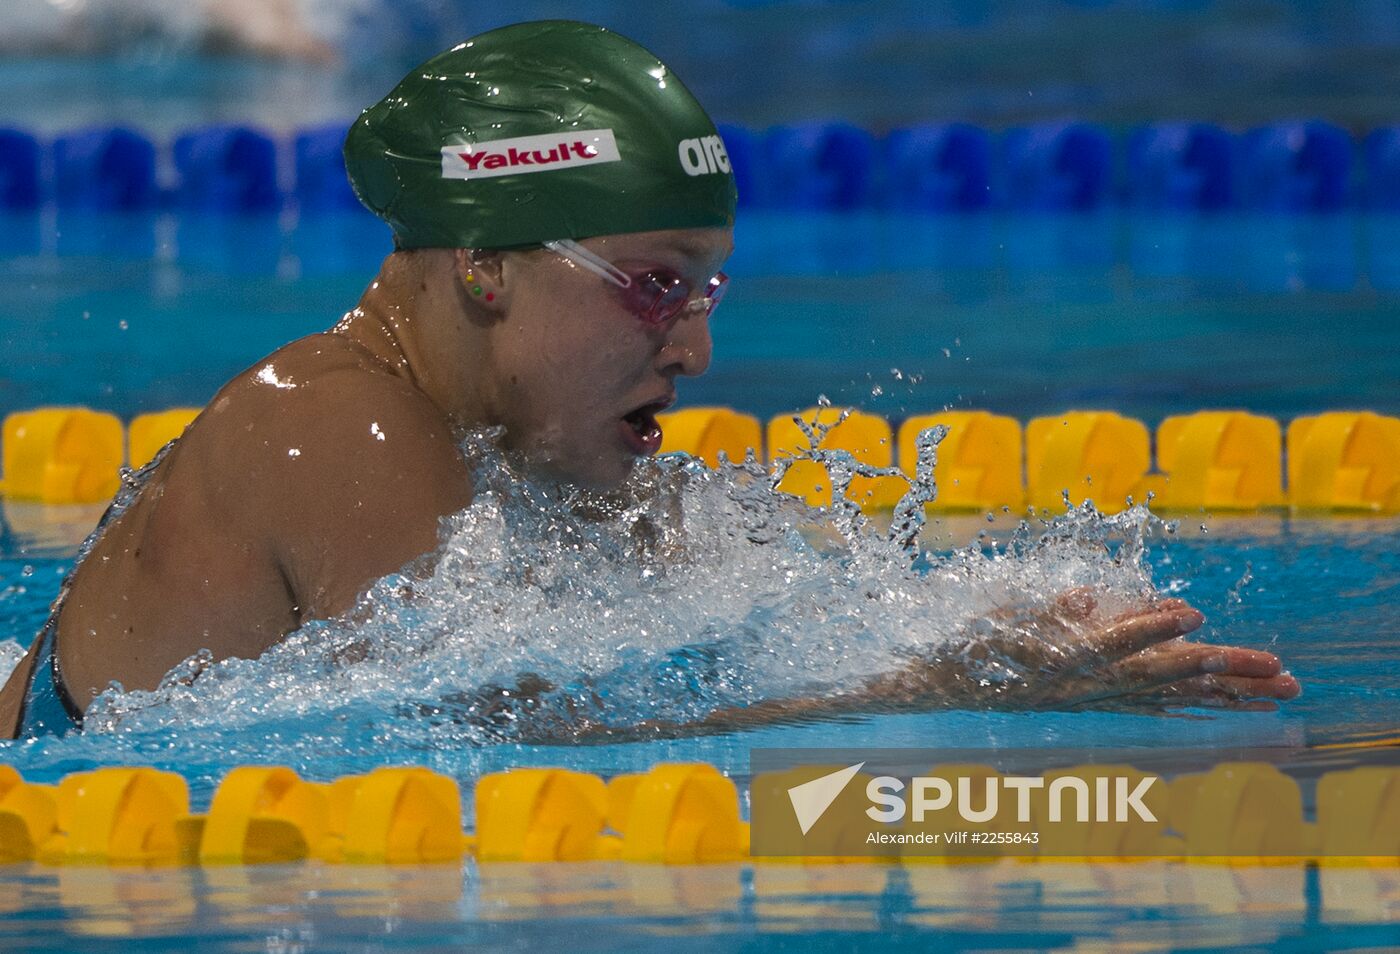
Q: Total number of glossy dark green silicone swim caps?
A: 1